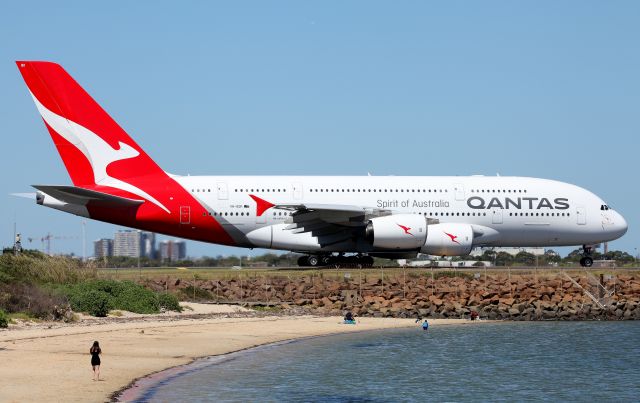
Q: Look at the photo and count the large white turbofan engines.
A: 2